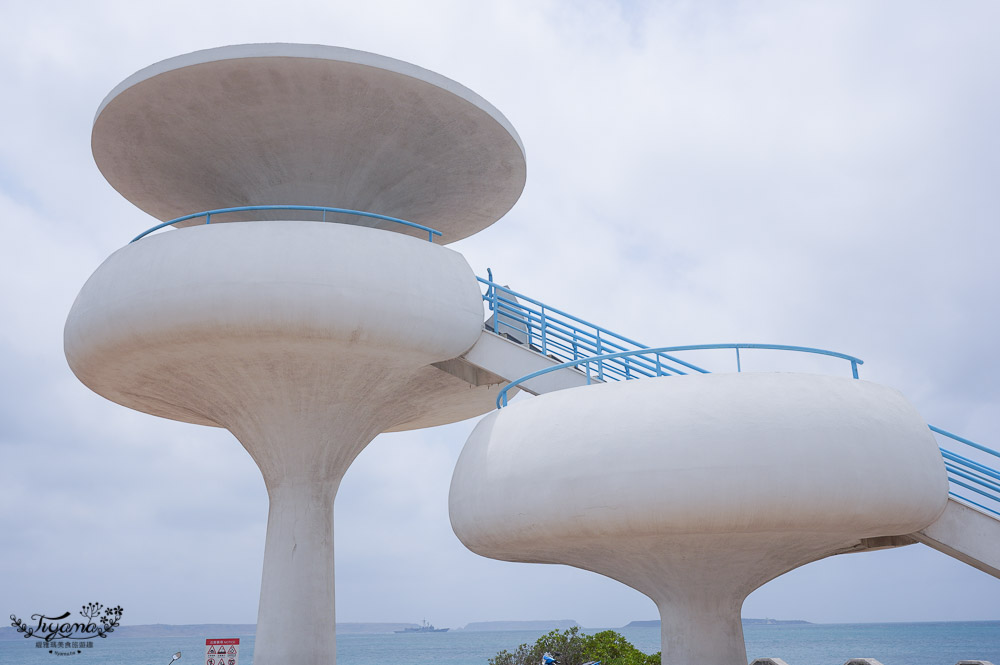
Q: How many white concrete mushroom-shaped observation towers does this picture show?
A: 2